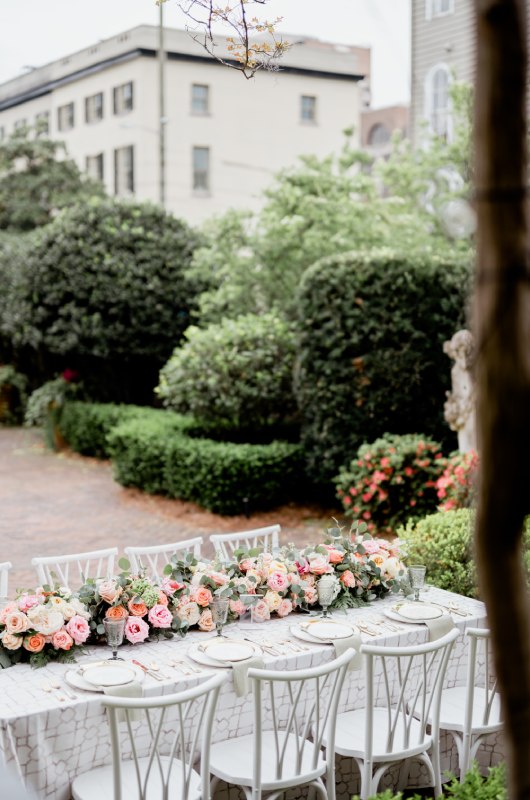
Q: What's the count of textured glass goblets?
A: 4